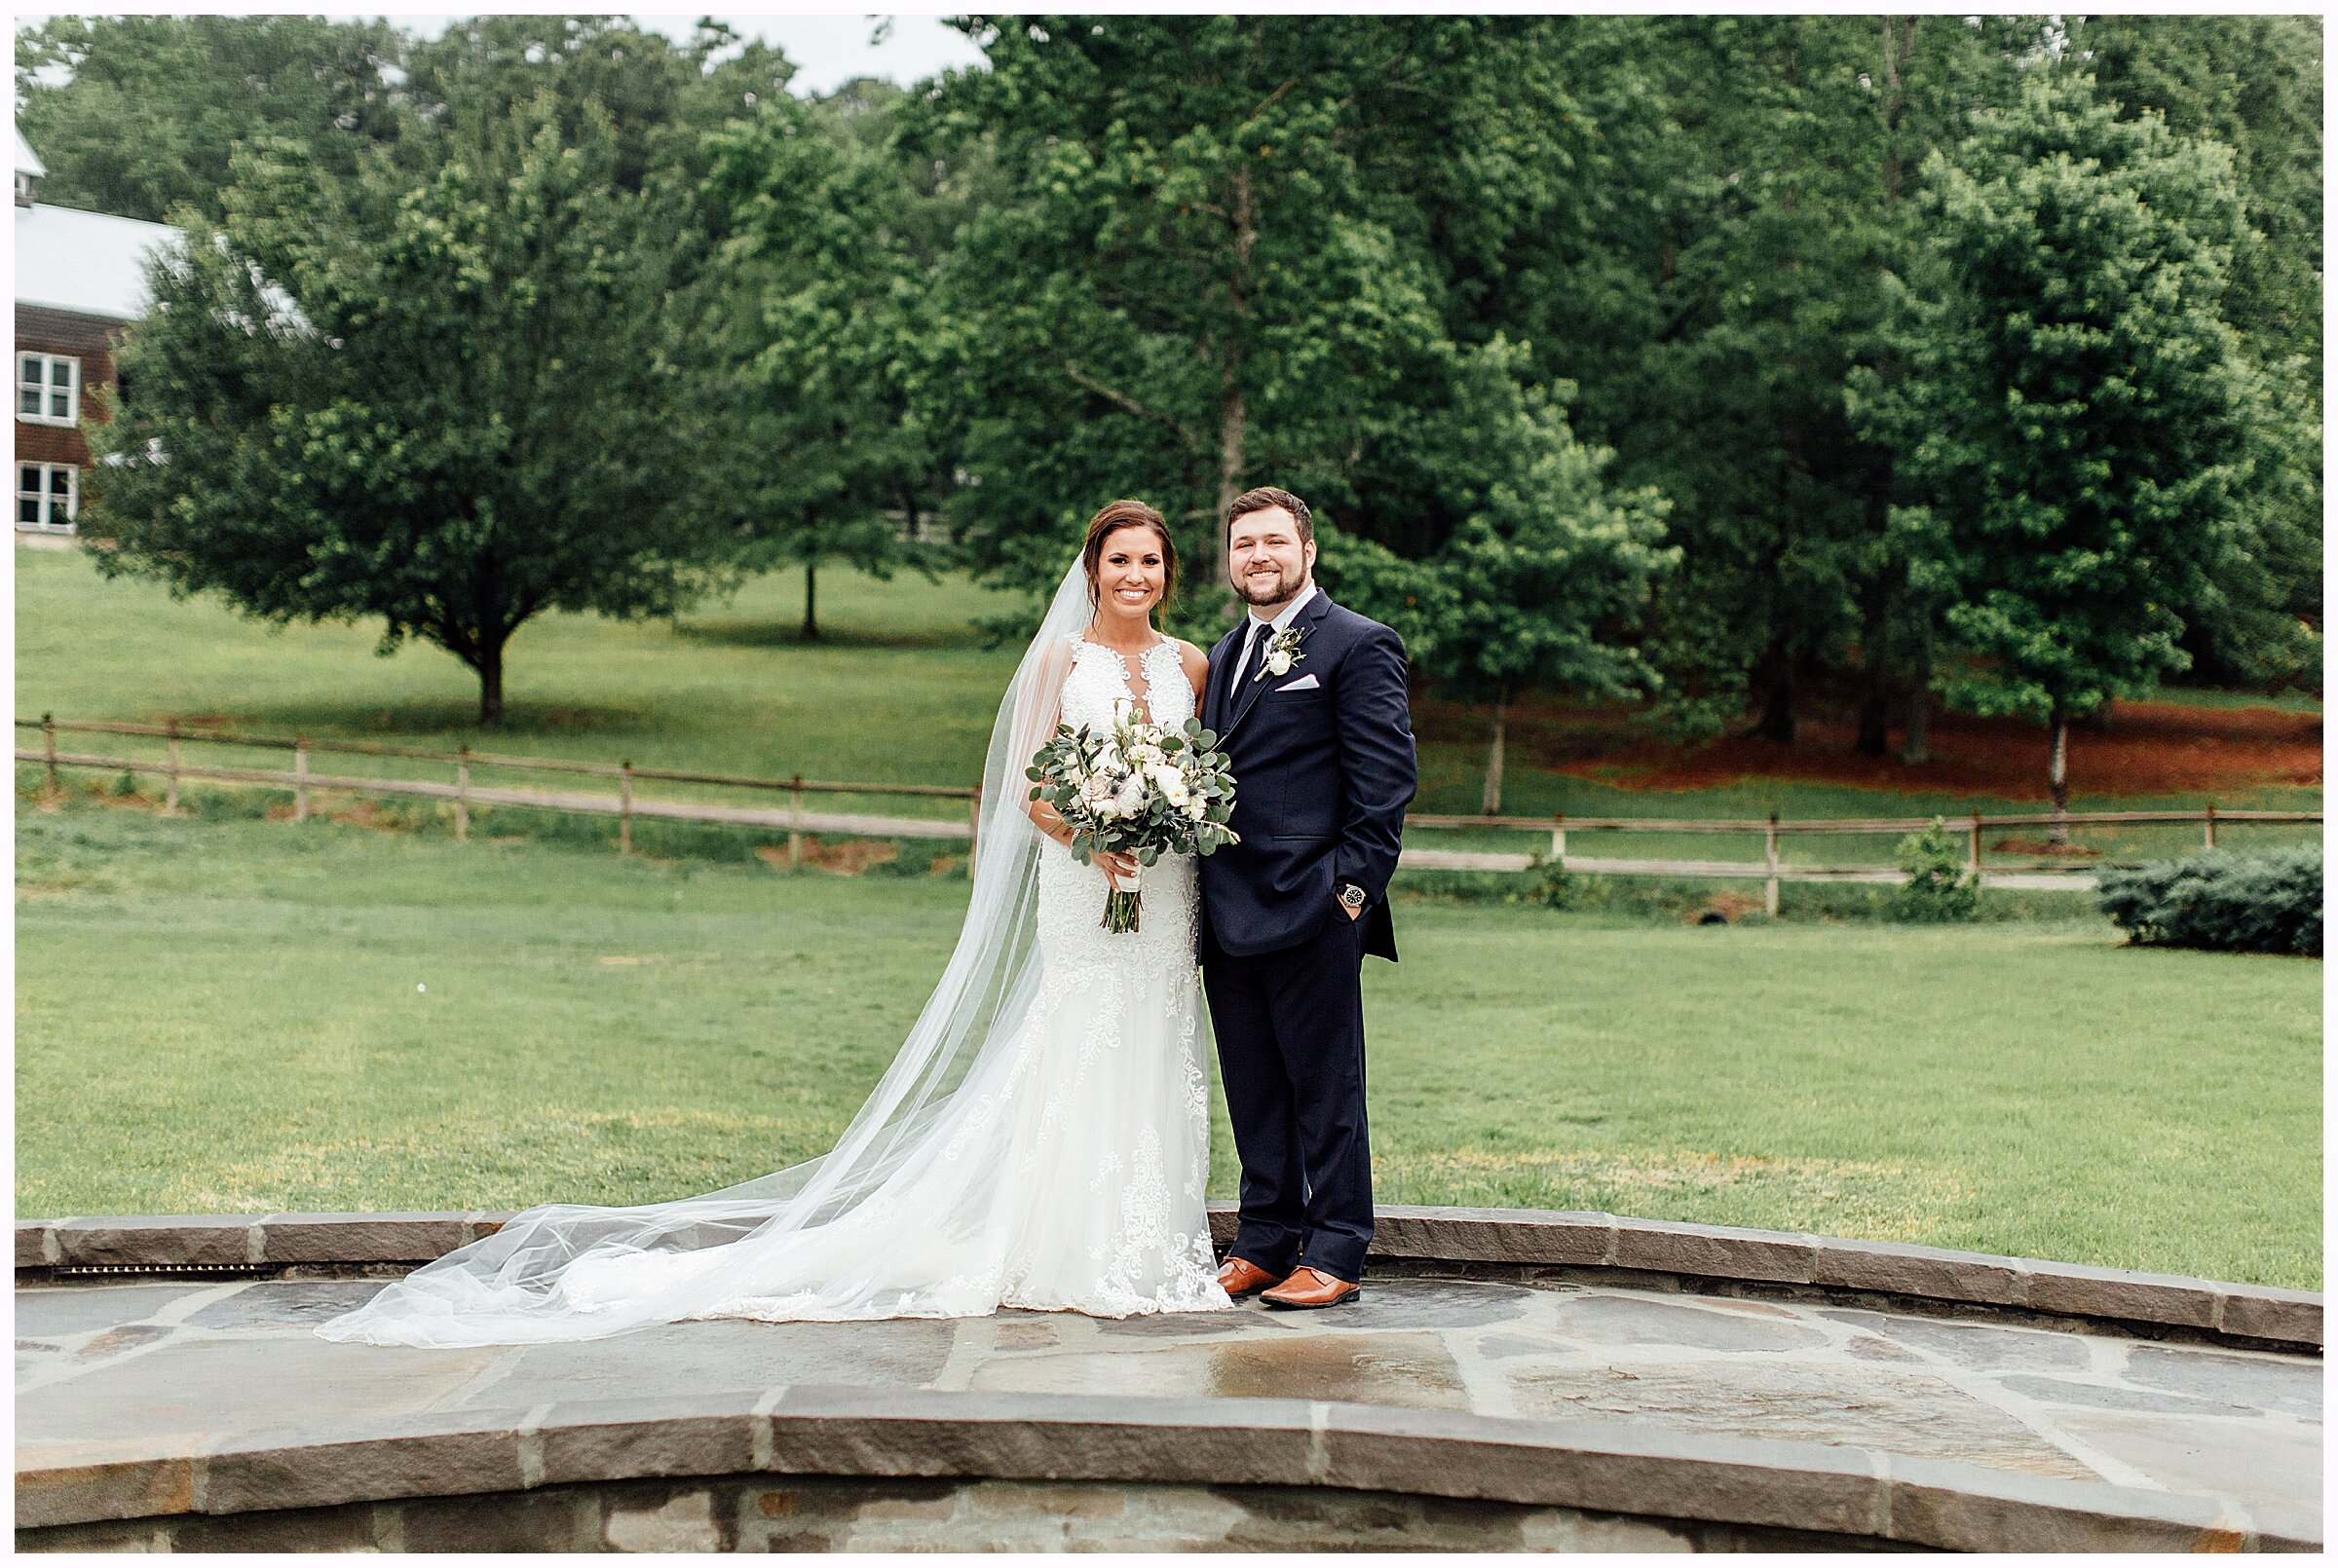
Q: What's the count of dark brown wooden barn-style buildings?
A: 1